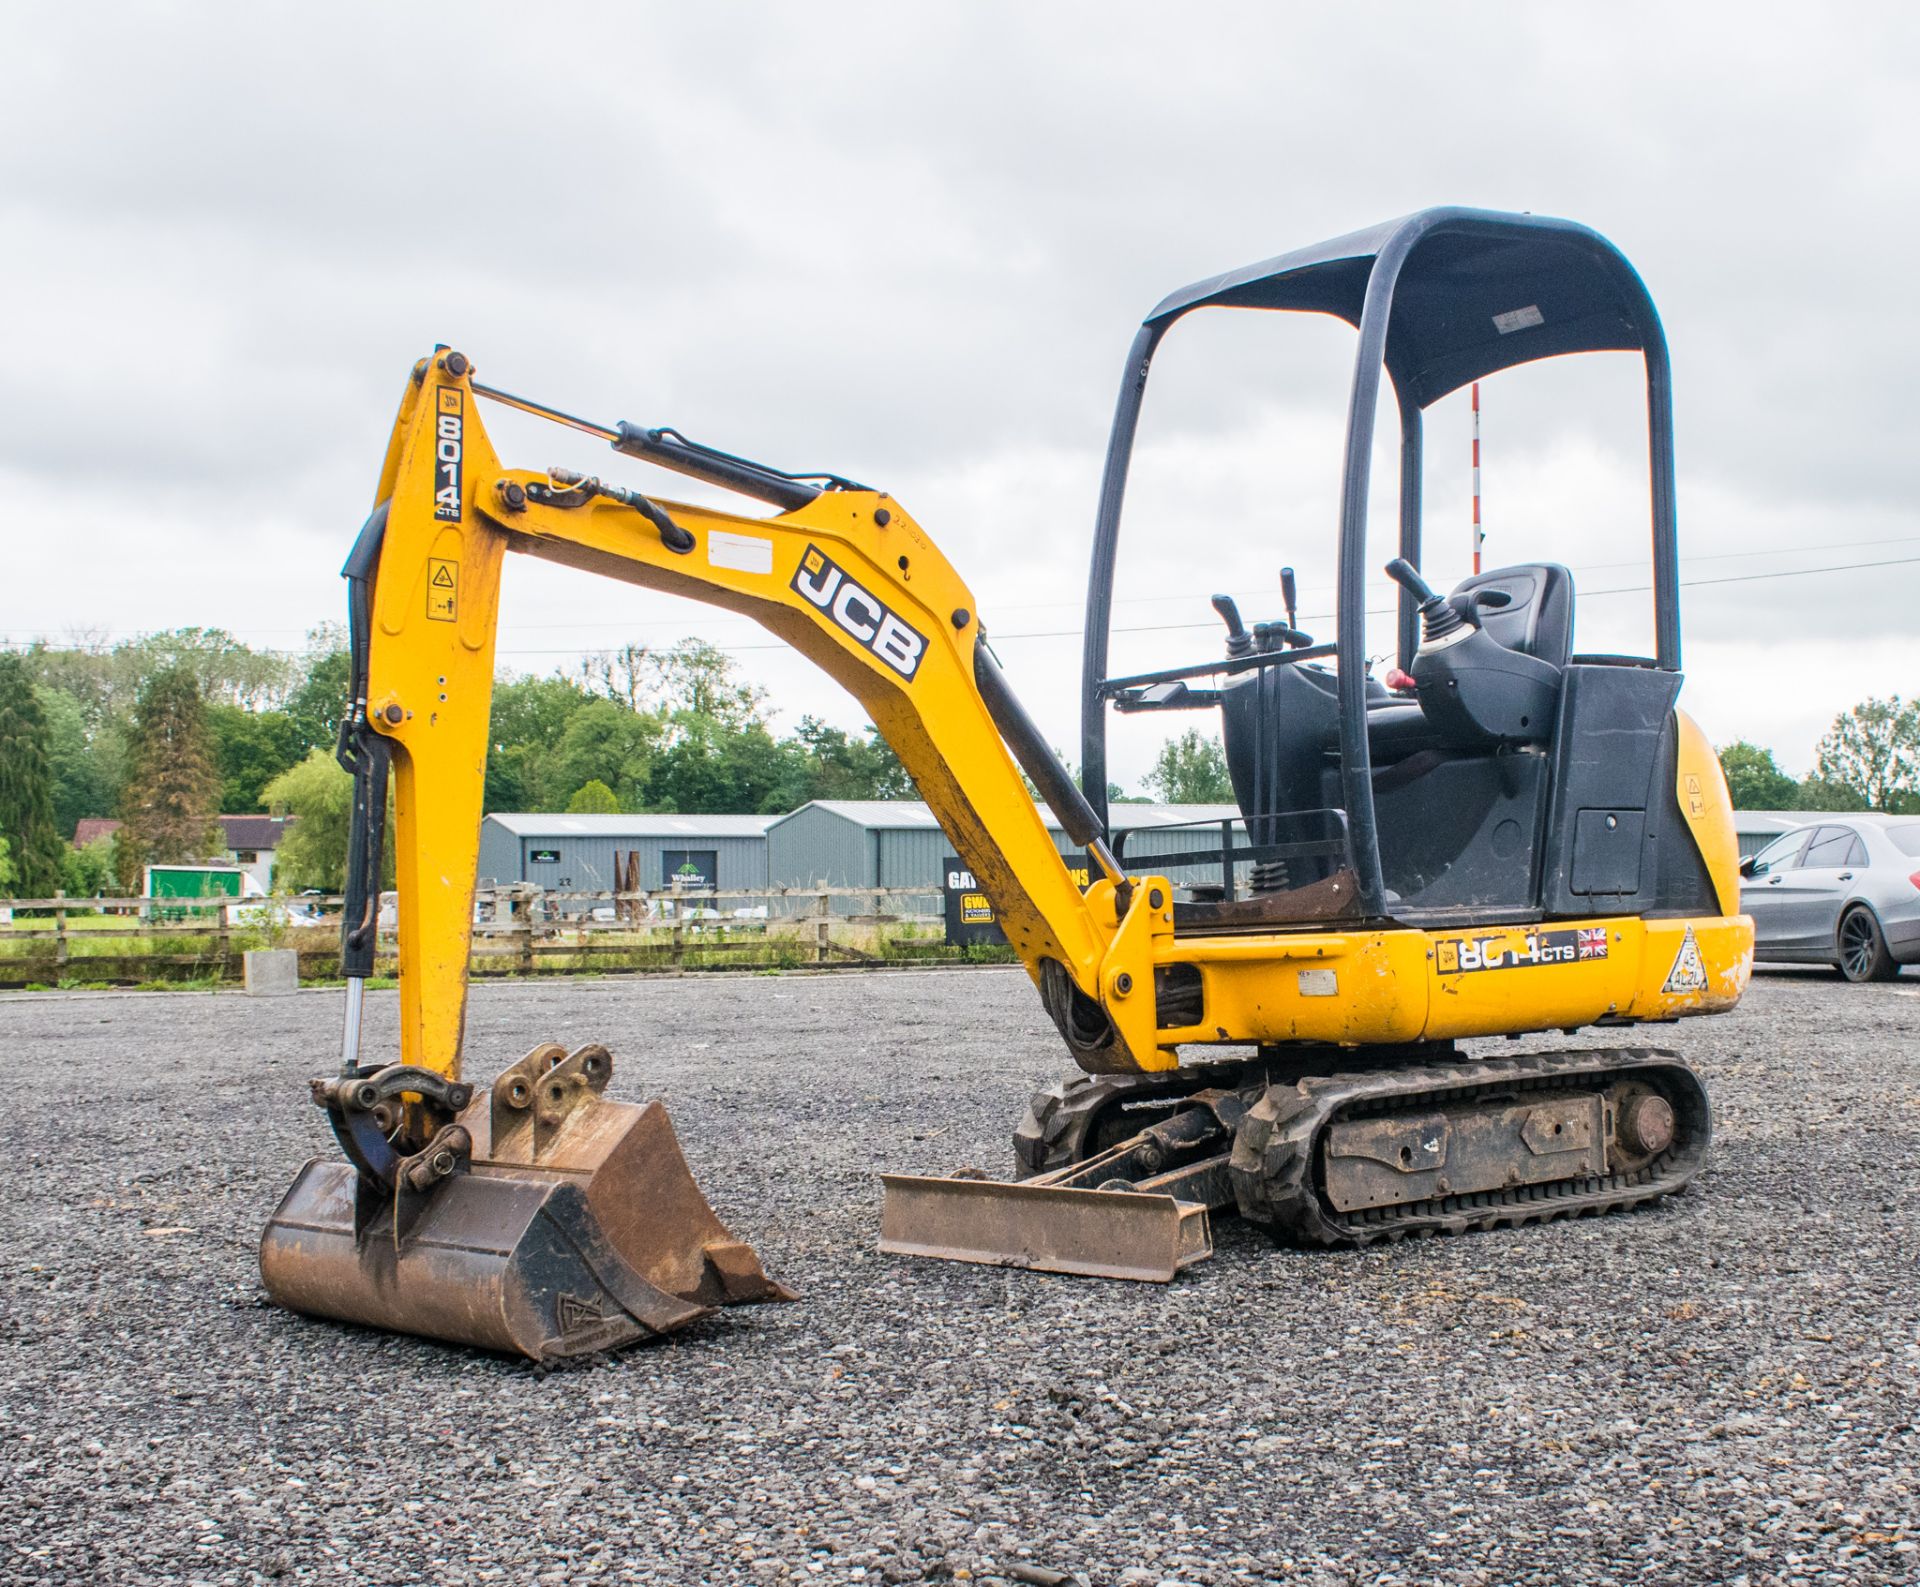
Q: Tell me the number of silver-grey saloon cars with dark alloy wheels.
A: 1